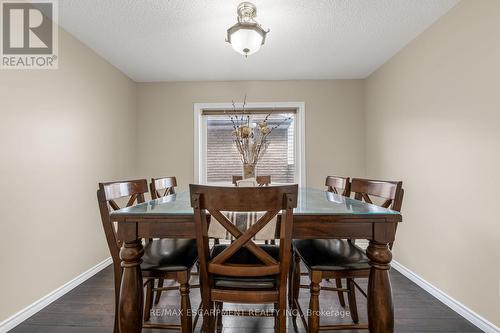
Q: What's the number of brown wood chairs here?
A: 6